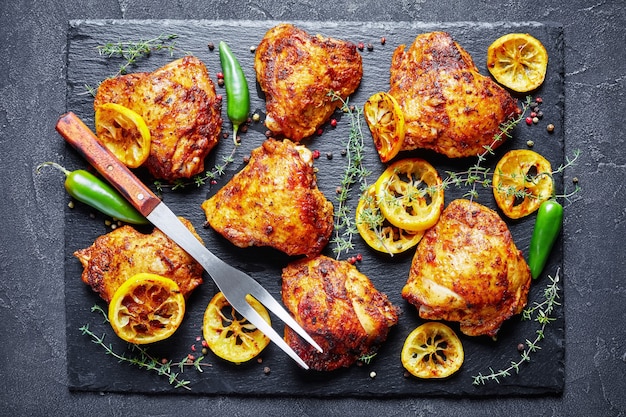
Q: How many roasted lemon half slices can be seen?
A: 9